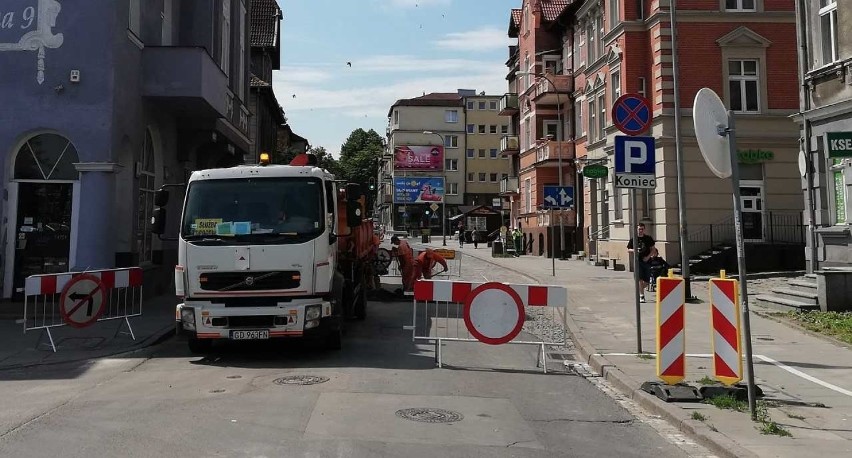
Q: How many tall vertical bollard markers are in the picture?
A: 2